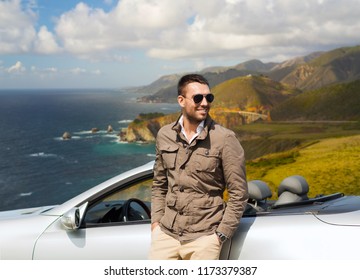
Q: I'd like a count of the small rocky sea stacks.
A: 3